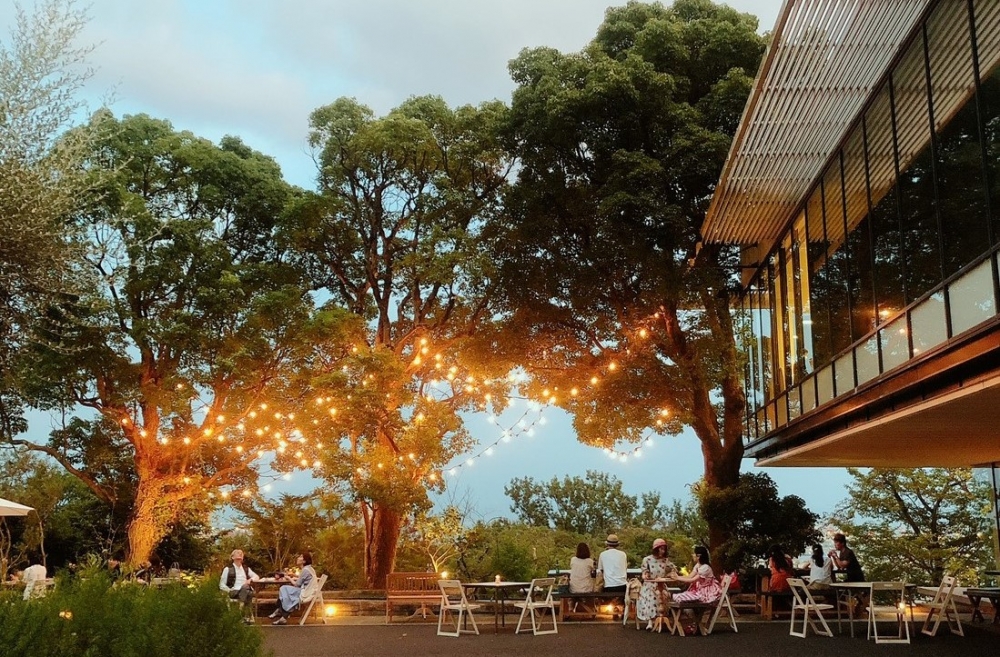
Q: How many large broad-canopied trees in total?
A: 3